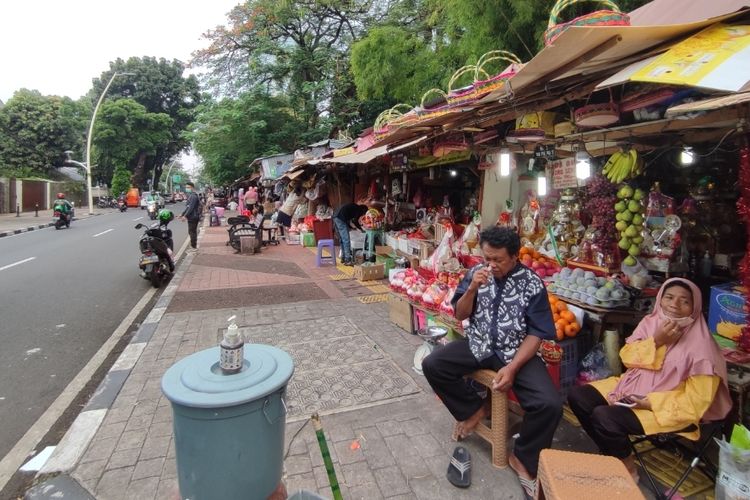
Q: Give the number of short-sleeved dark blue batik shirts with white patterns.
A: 1